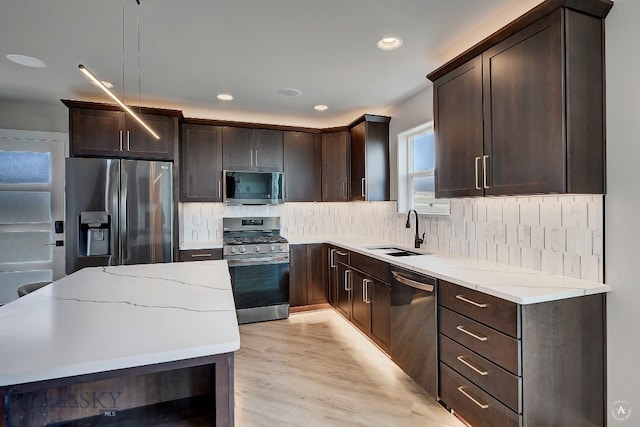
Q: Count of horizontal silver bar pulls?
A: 6